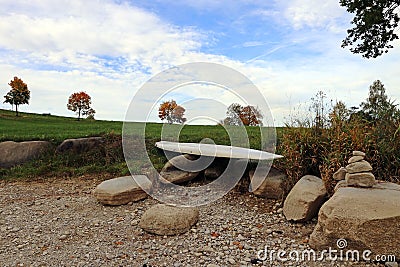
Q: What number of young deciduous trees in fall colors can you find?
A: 4